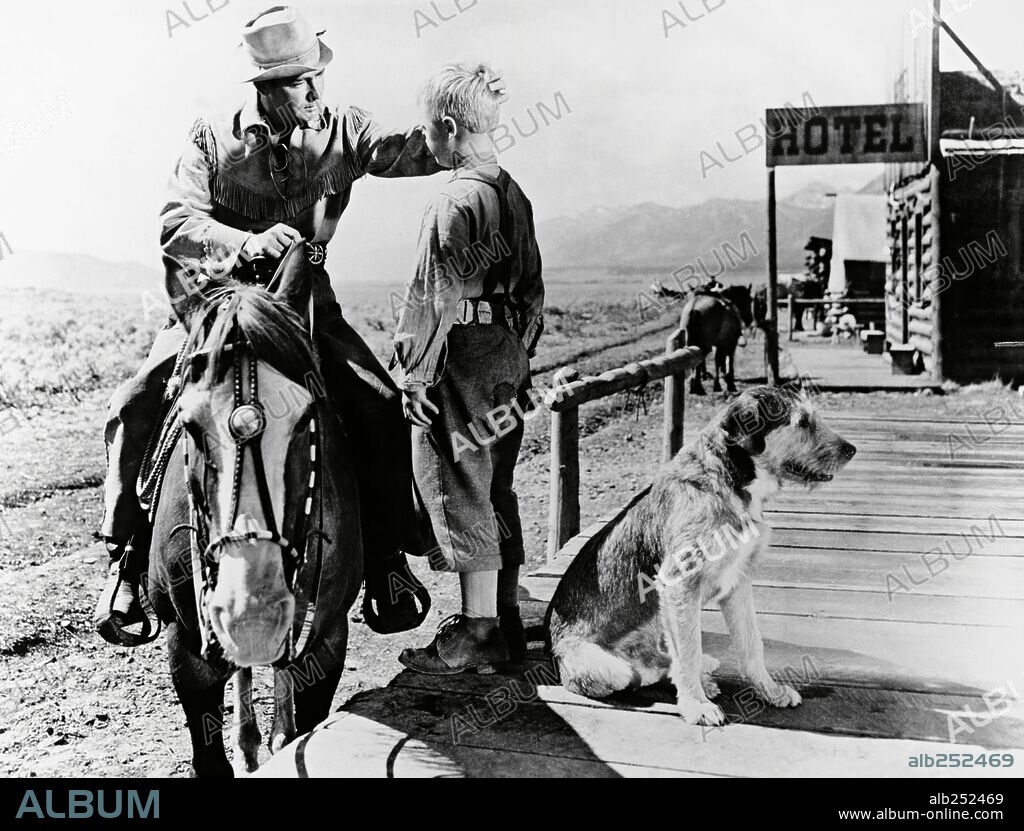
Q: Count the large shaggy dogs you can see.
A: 1